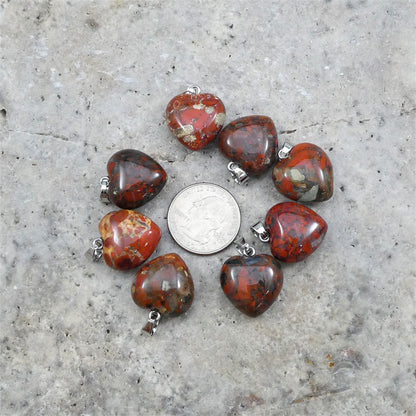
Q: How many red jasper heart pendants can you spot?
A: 8